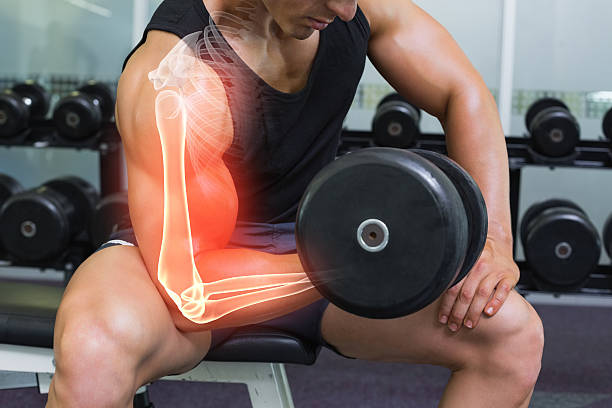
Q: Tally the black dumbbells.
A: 11